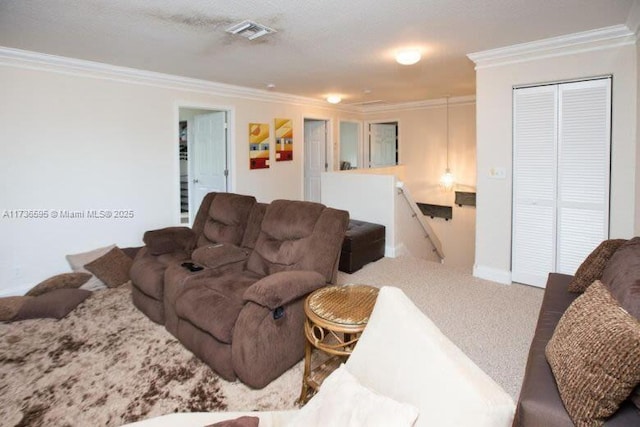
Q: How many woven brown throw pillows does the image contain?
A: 2